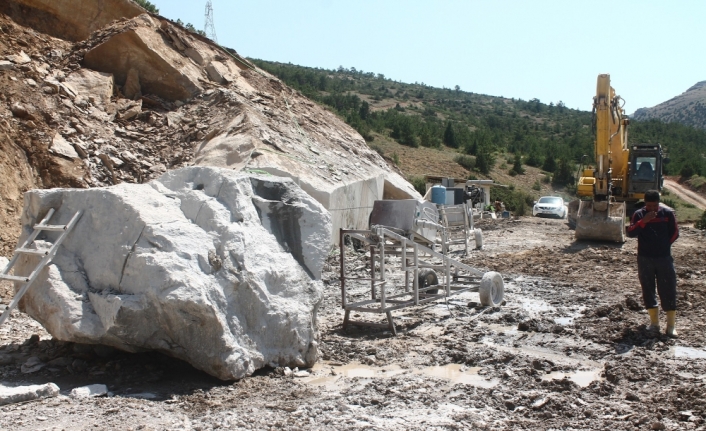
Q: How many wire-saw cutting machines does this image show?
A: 2